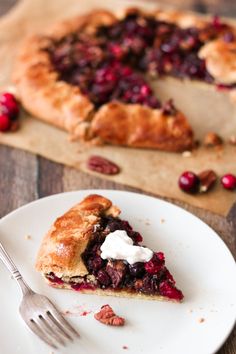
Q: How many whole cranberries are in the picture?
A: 5